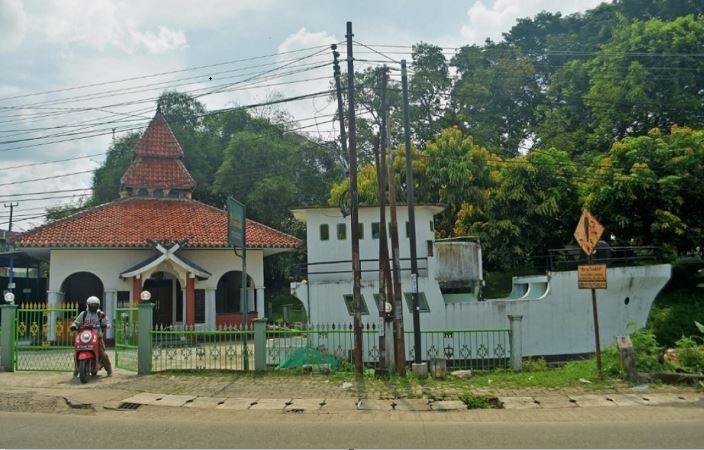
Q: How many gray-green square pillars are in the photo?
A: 4